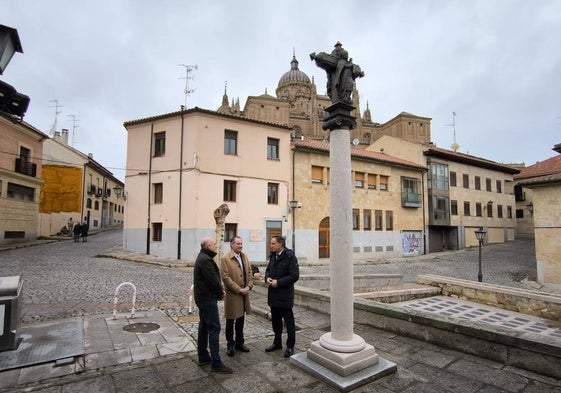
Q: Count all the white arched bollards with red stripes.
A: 2